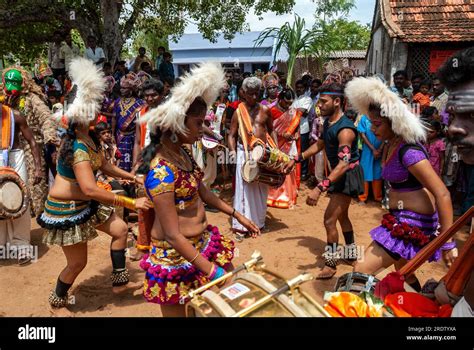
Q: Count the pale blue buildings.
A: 1